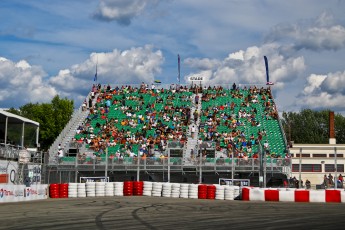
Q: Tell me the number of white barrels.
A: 15